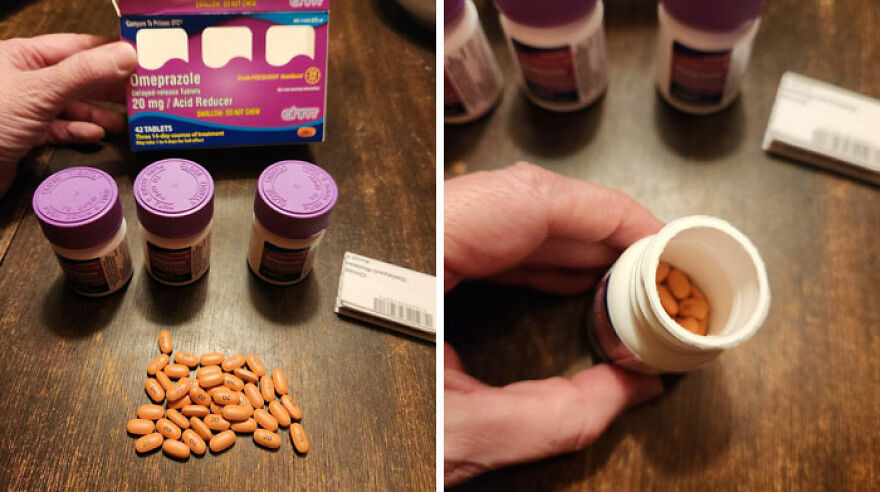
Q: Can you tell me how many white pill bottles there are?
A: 7